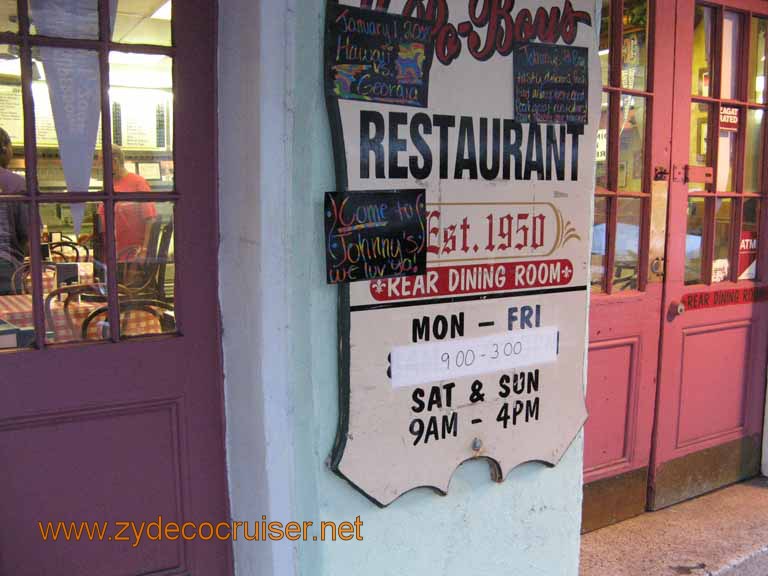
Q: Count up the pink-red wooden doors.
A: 2